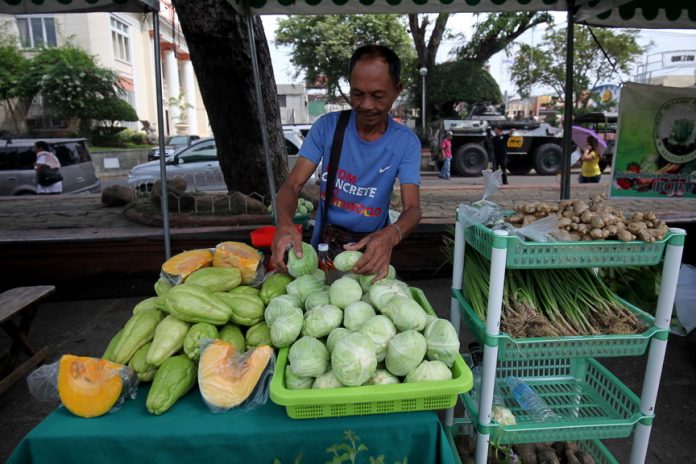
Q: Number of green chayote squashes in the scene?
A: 15